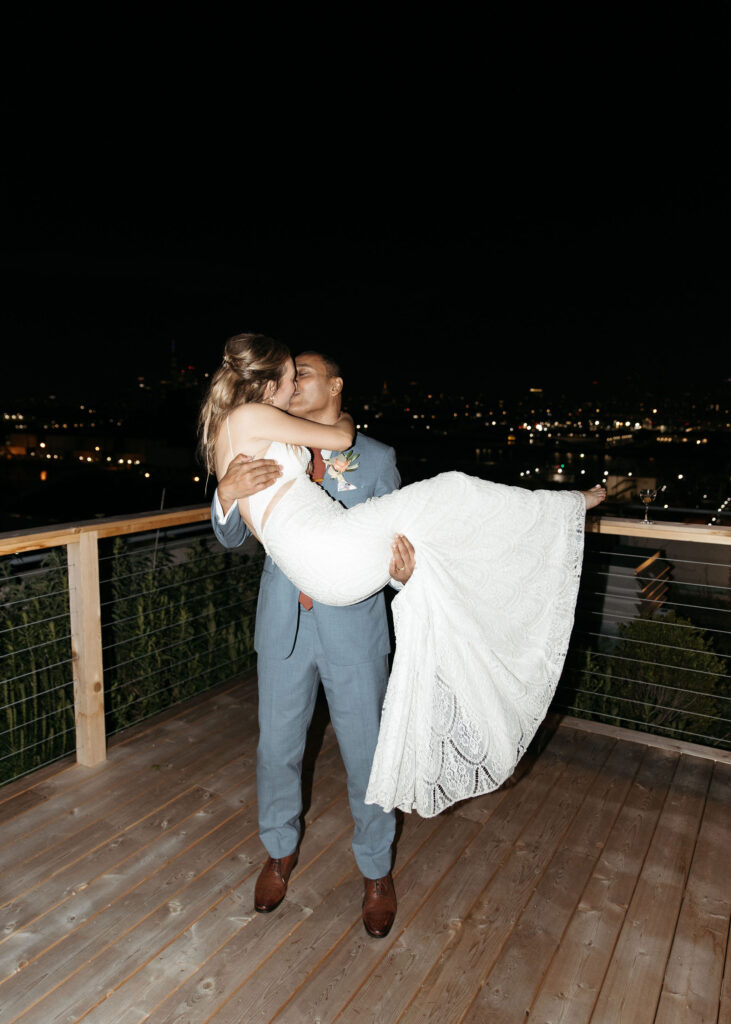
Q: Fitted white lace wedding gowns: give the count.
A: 1